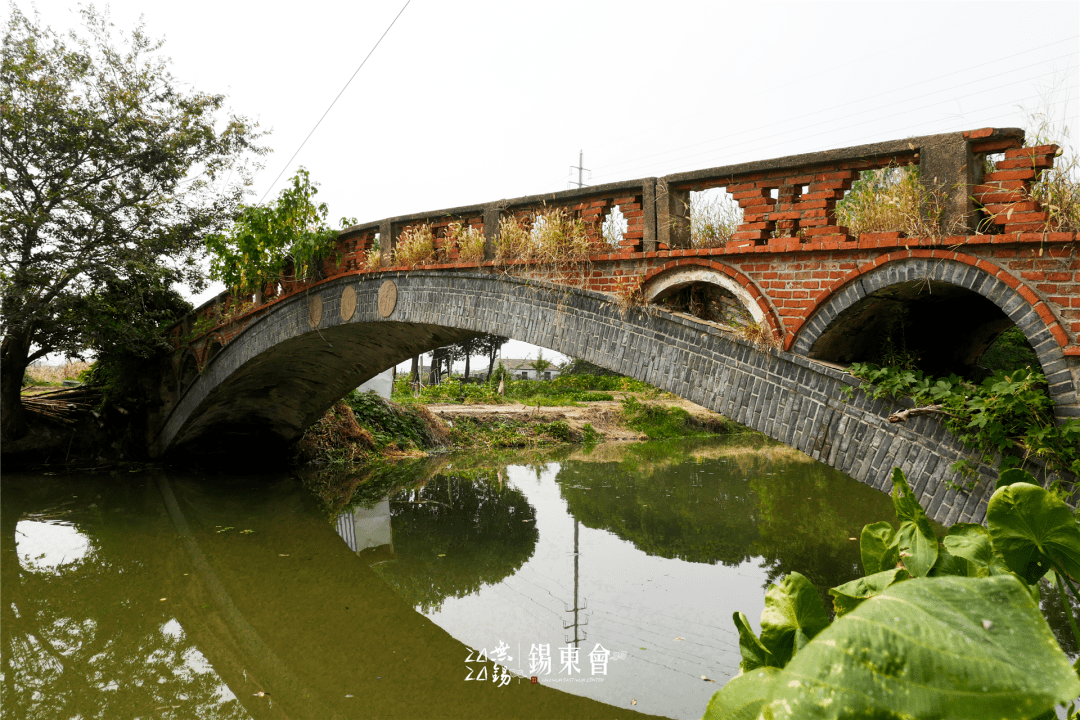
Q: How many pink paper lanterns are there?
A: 0